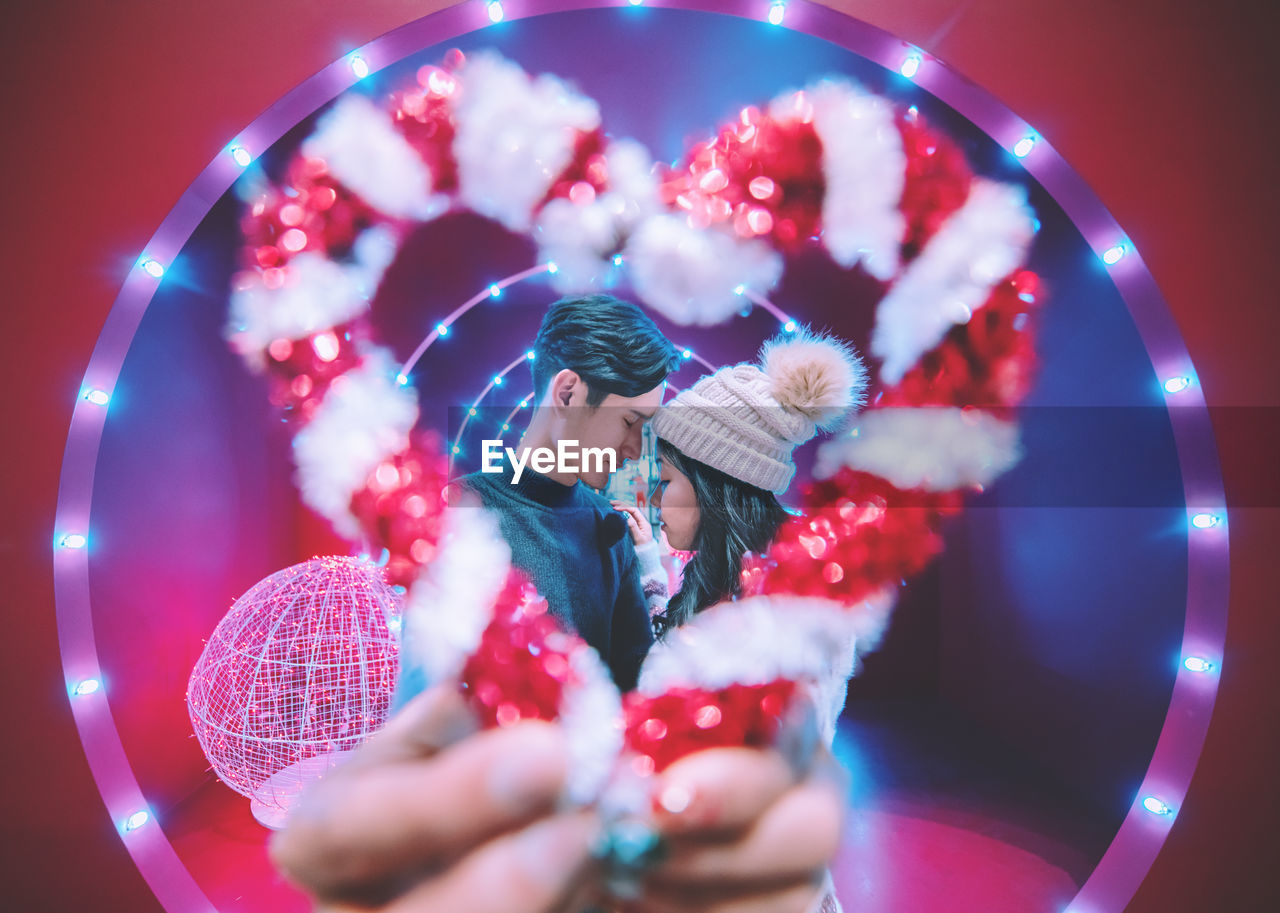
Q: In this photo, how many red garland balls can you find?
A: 11